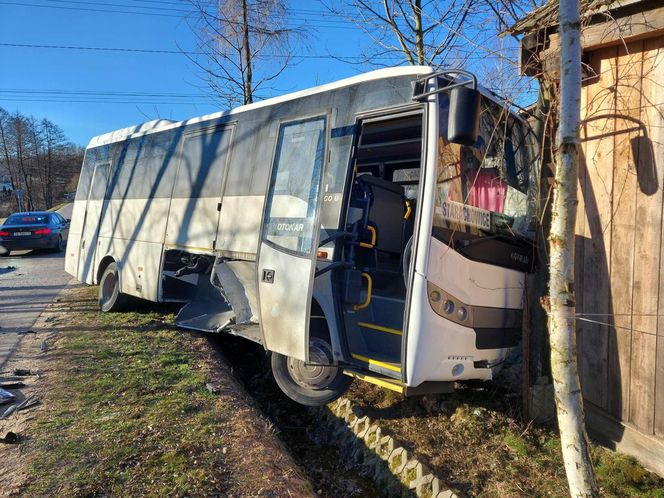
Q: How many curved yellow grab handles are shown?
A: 3